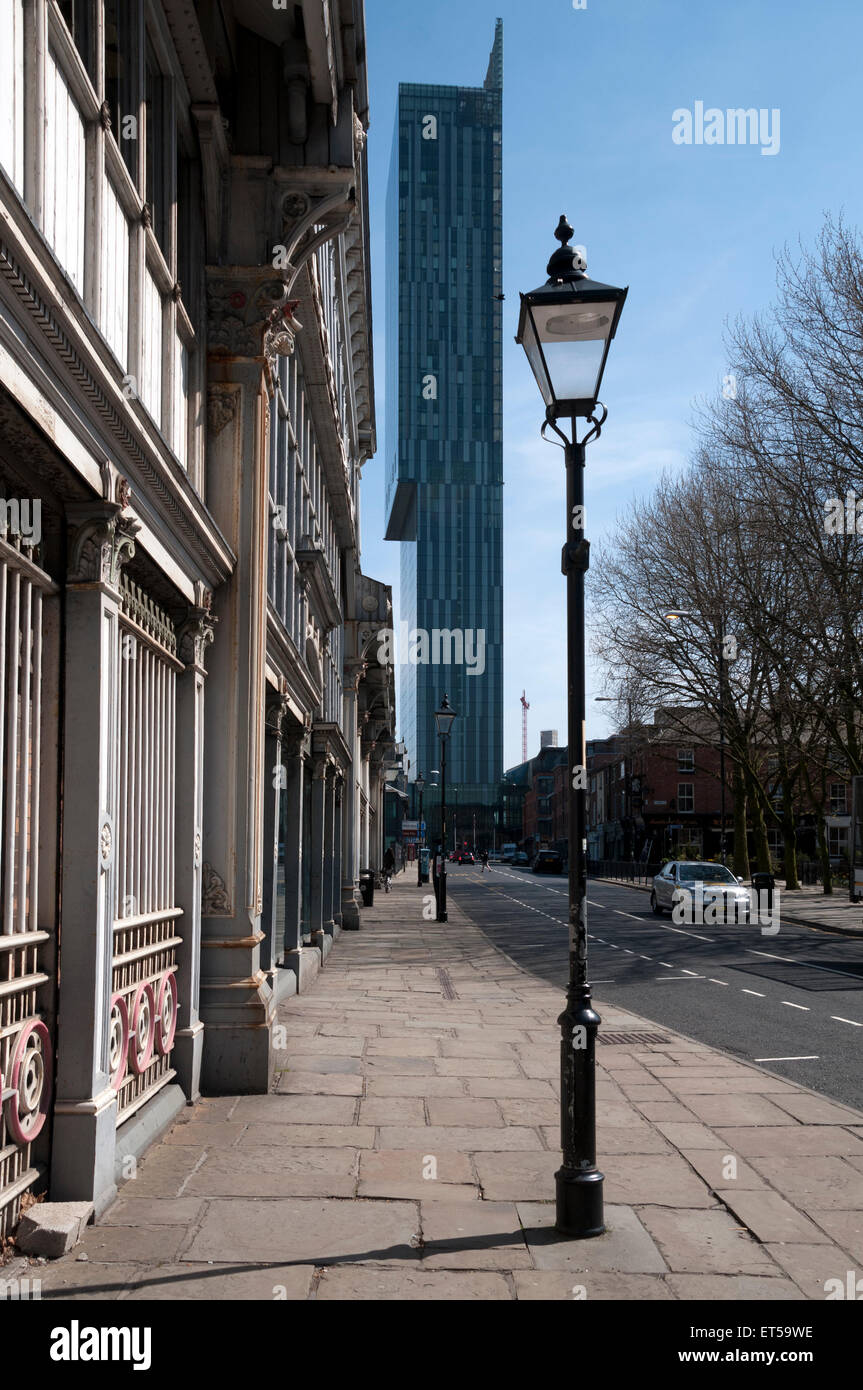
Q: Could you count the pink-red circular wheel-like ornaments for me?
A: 4